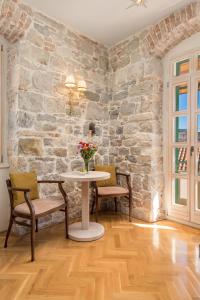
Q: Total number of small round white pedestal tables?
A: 1